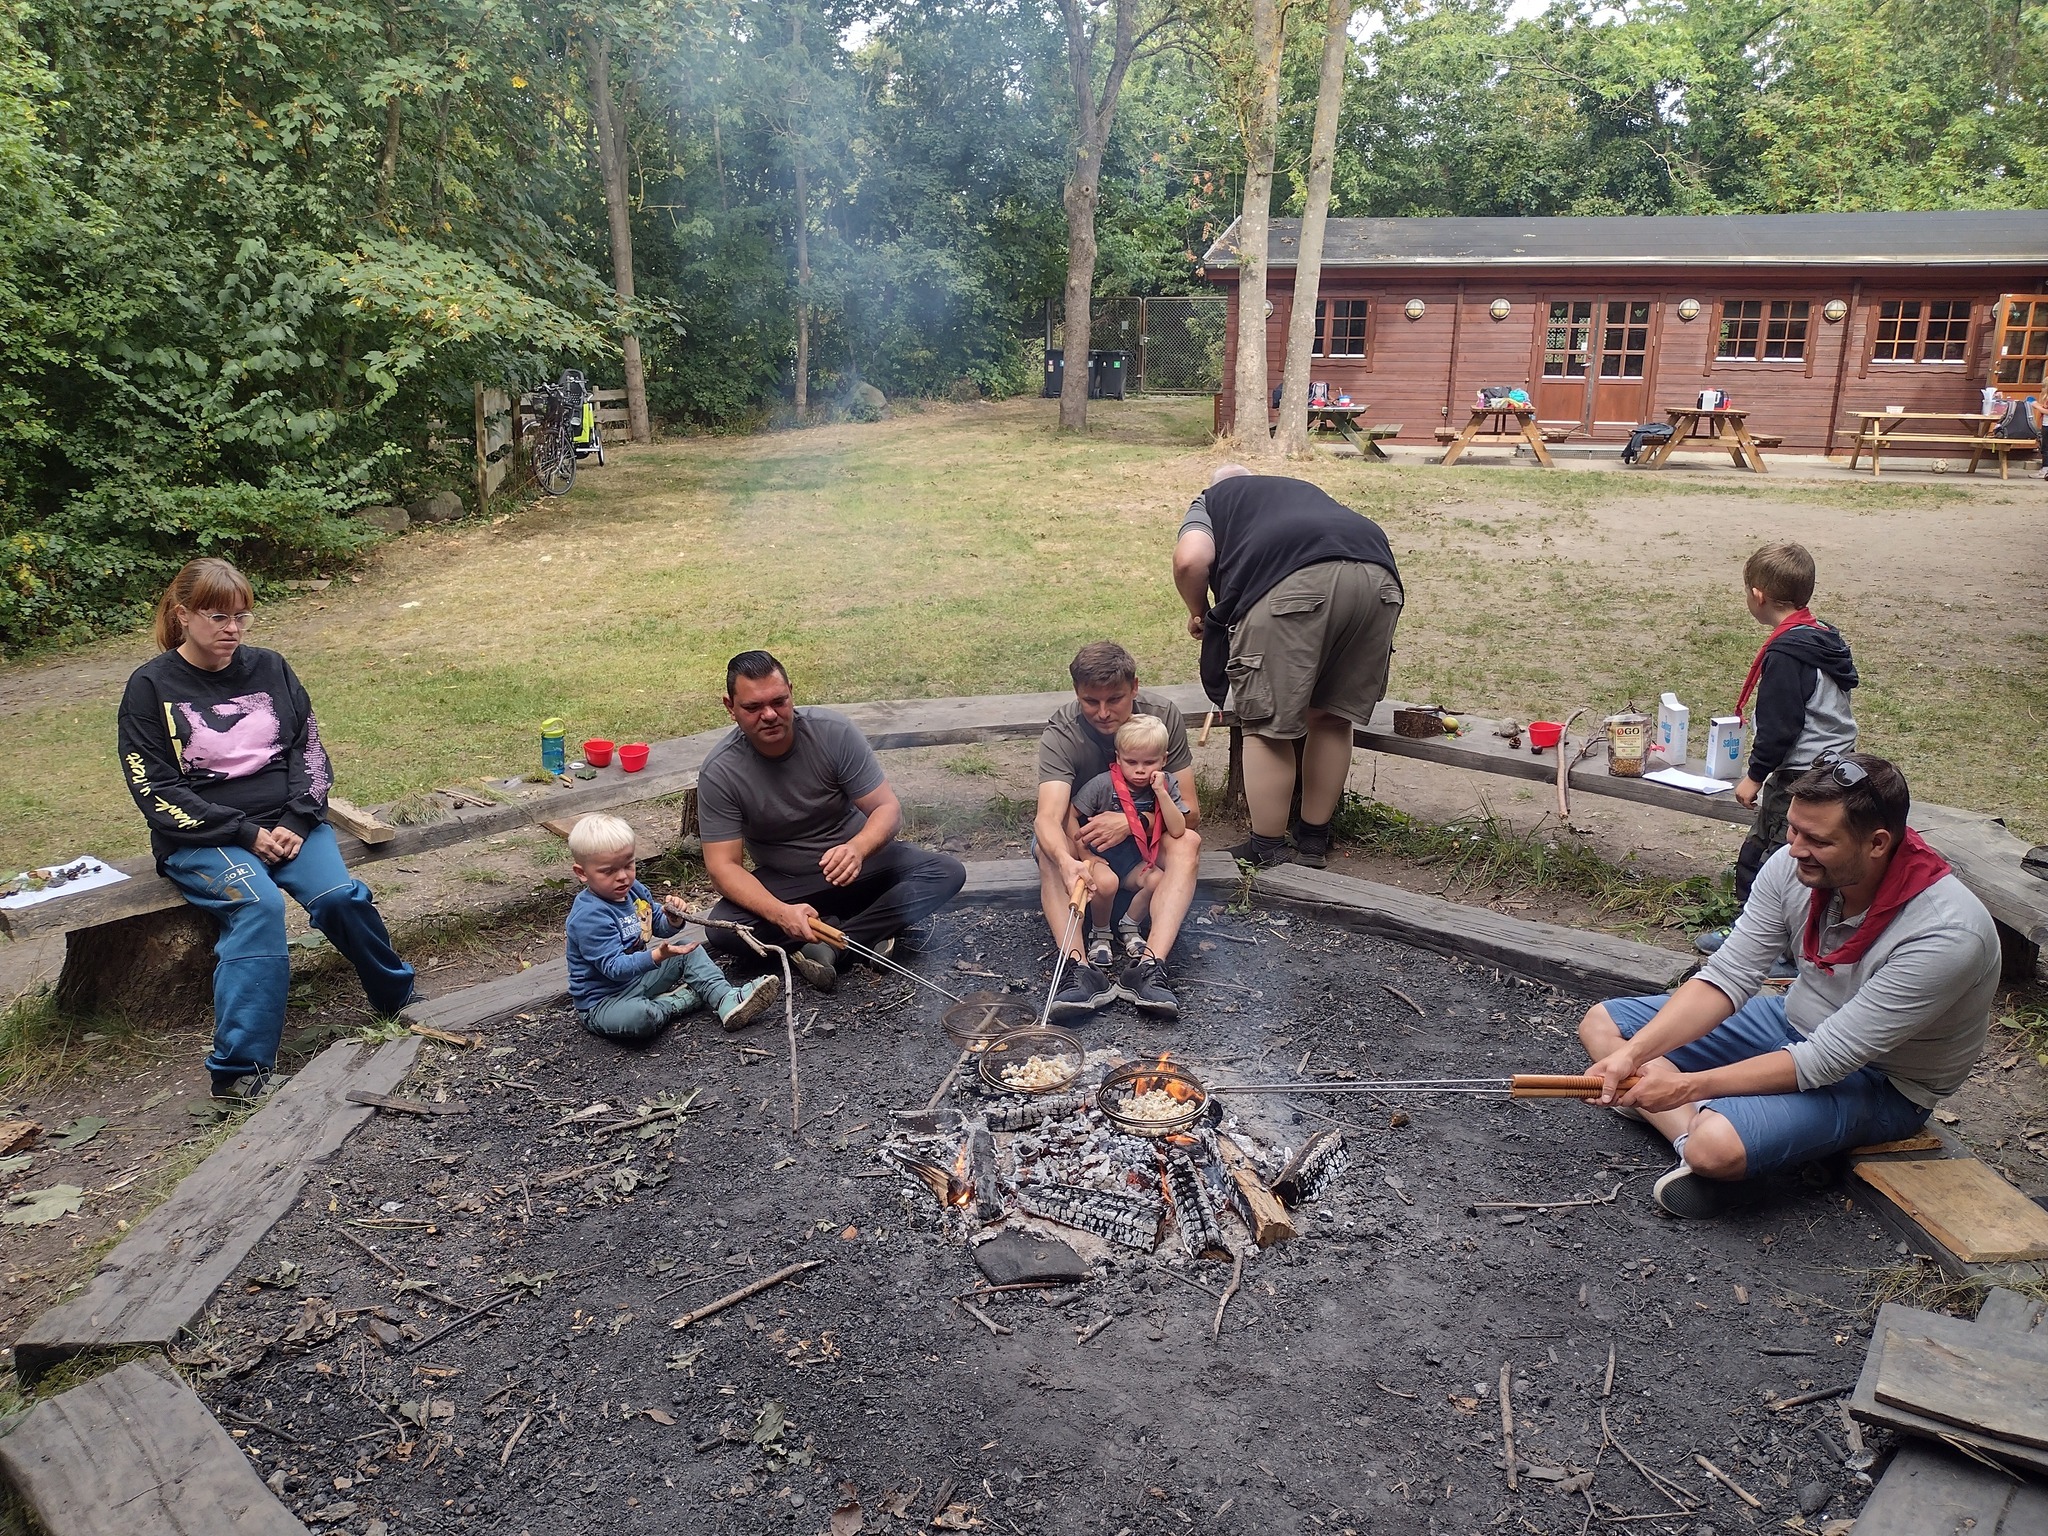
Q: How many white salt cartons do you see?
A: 2